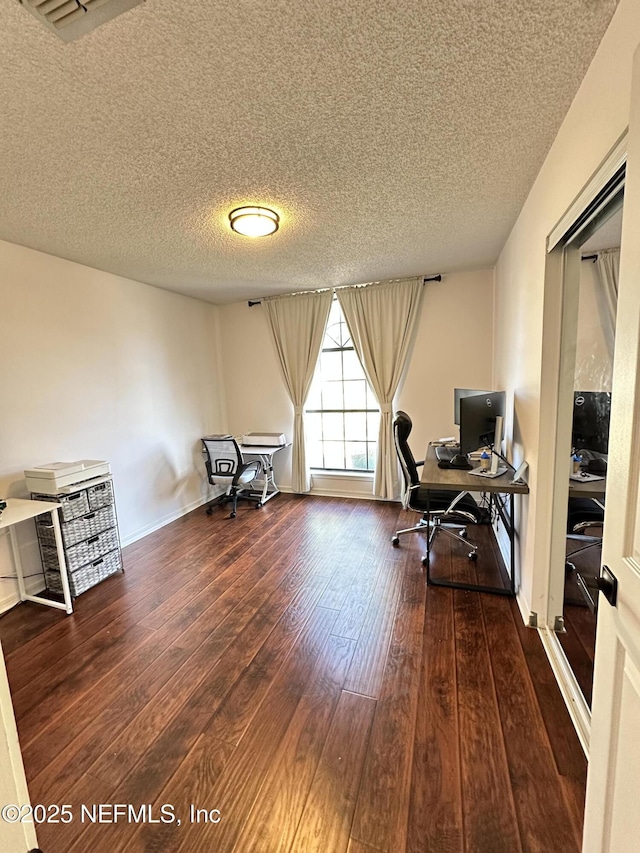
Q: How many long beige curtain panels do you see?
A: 2